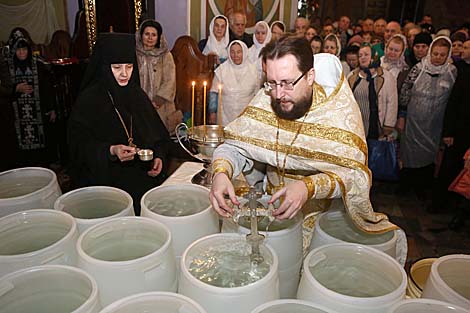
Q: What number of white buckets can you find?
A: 14